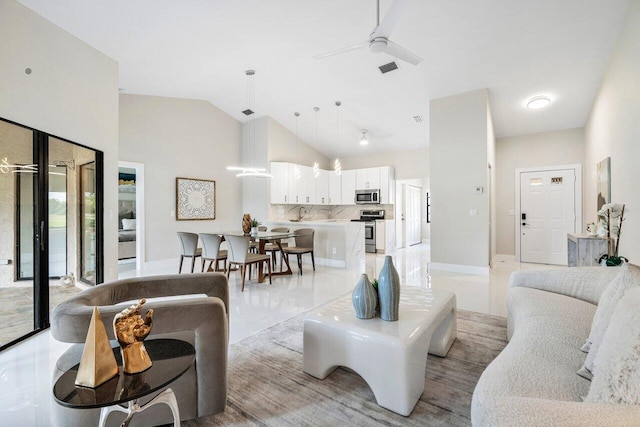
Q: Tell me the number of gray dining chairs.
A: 6